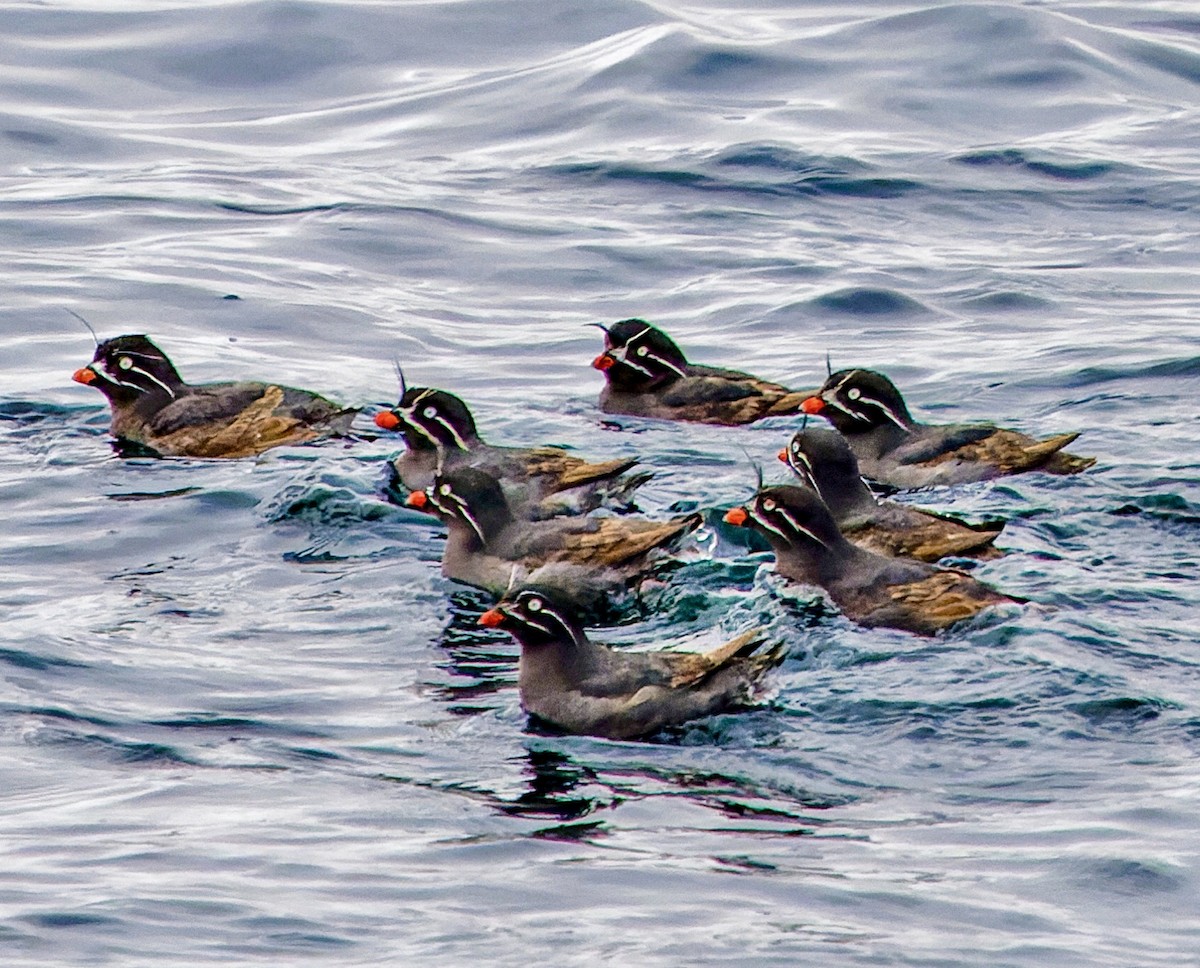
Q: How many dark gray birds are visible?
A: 8